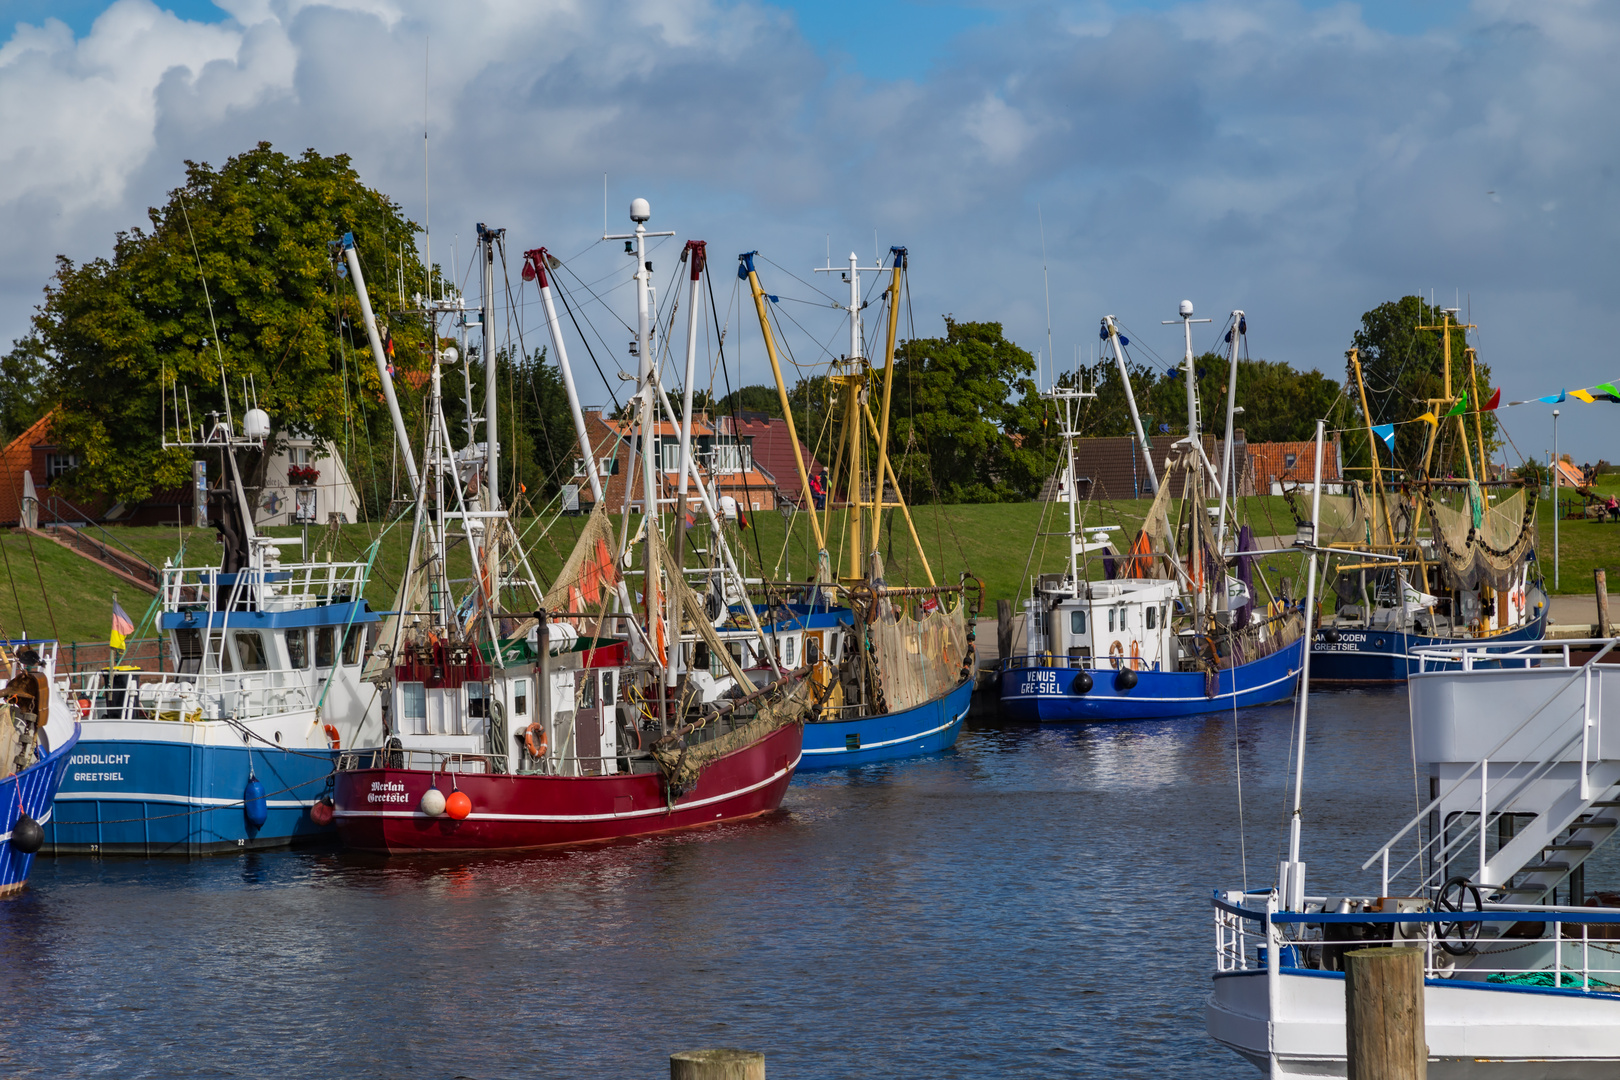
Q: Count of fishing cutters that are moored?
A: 6